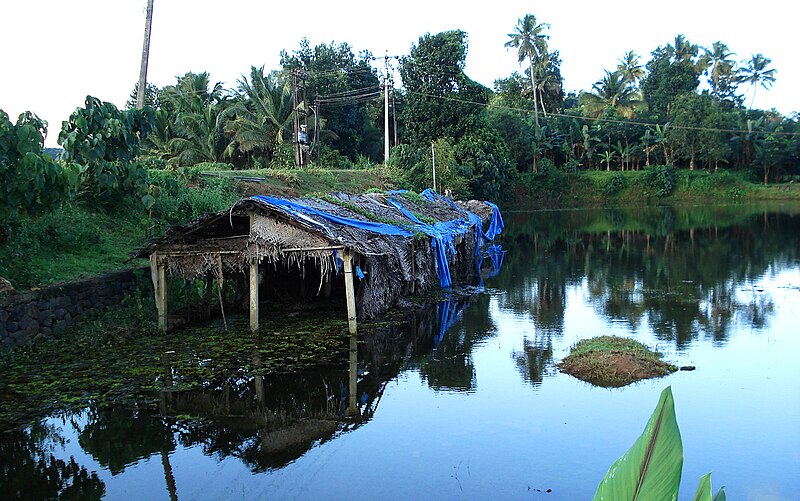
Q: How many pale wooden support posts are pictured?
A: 3